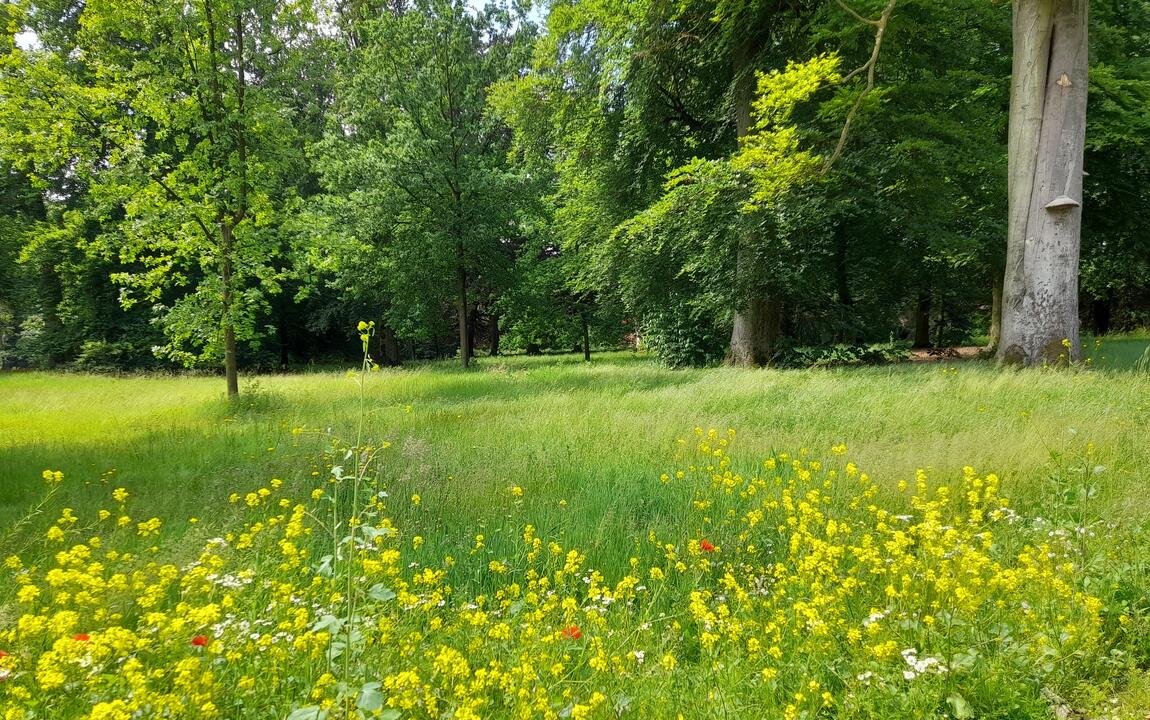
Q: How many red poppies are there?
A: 5